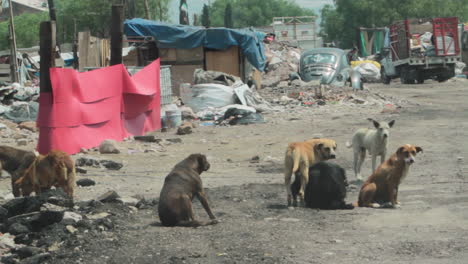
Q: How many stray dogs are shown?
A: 7